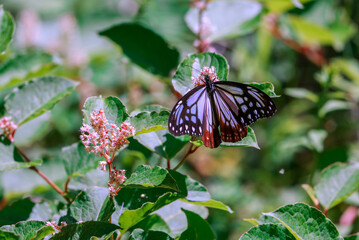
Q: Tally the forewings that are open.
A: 2